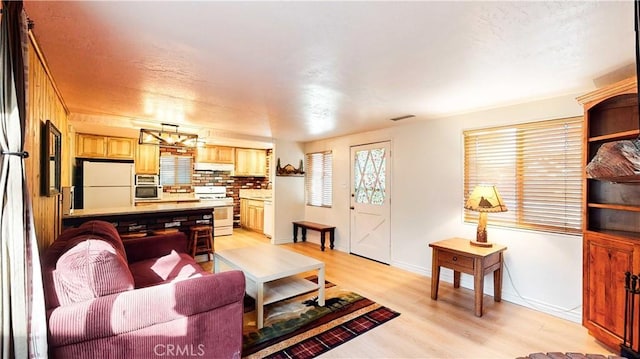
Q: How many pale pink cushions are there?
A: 1